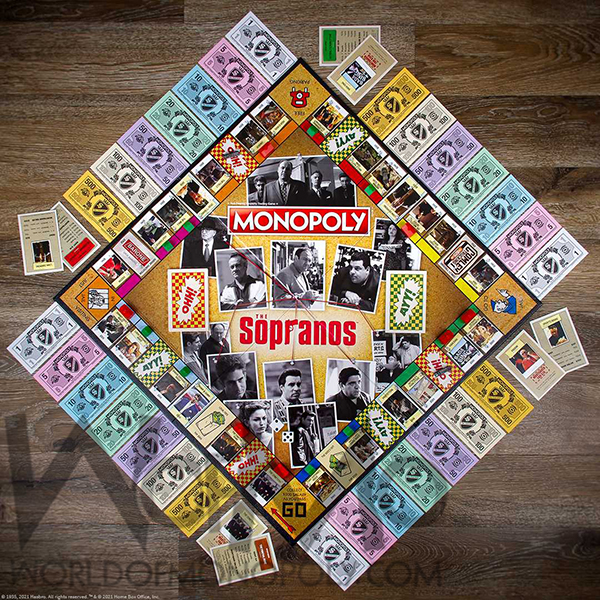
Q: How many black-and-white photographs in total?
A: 13